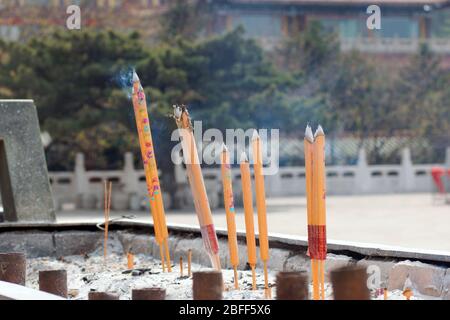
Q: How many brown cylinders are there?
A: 7